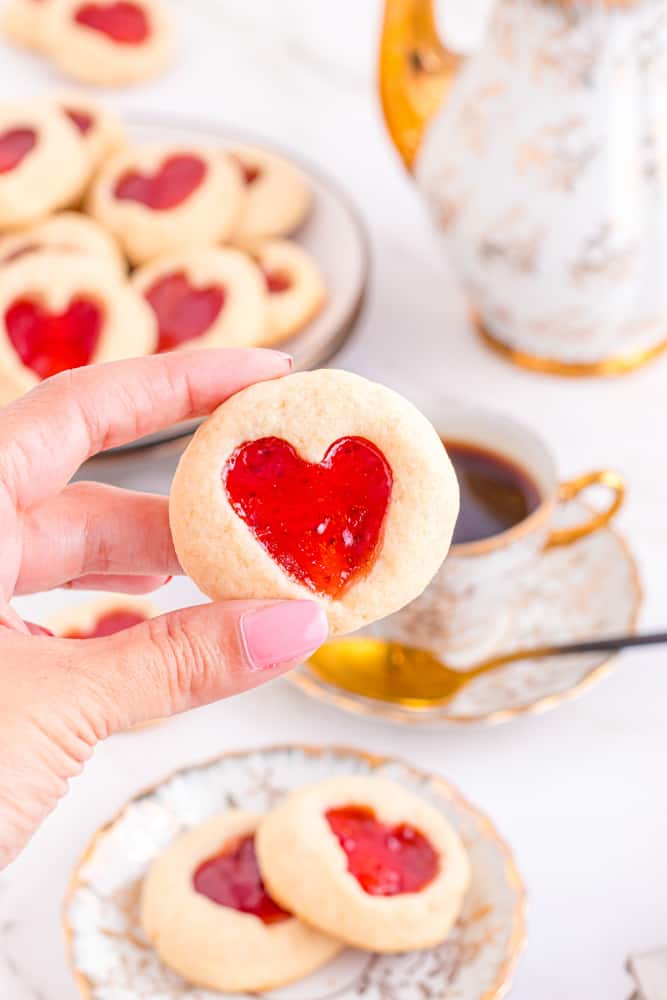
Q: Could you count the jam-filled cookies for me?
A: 14